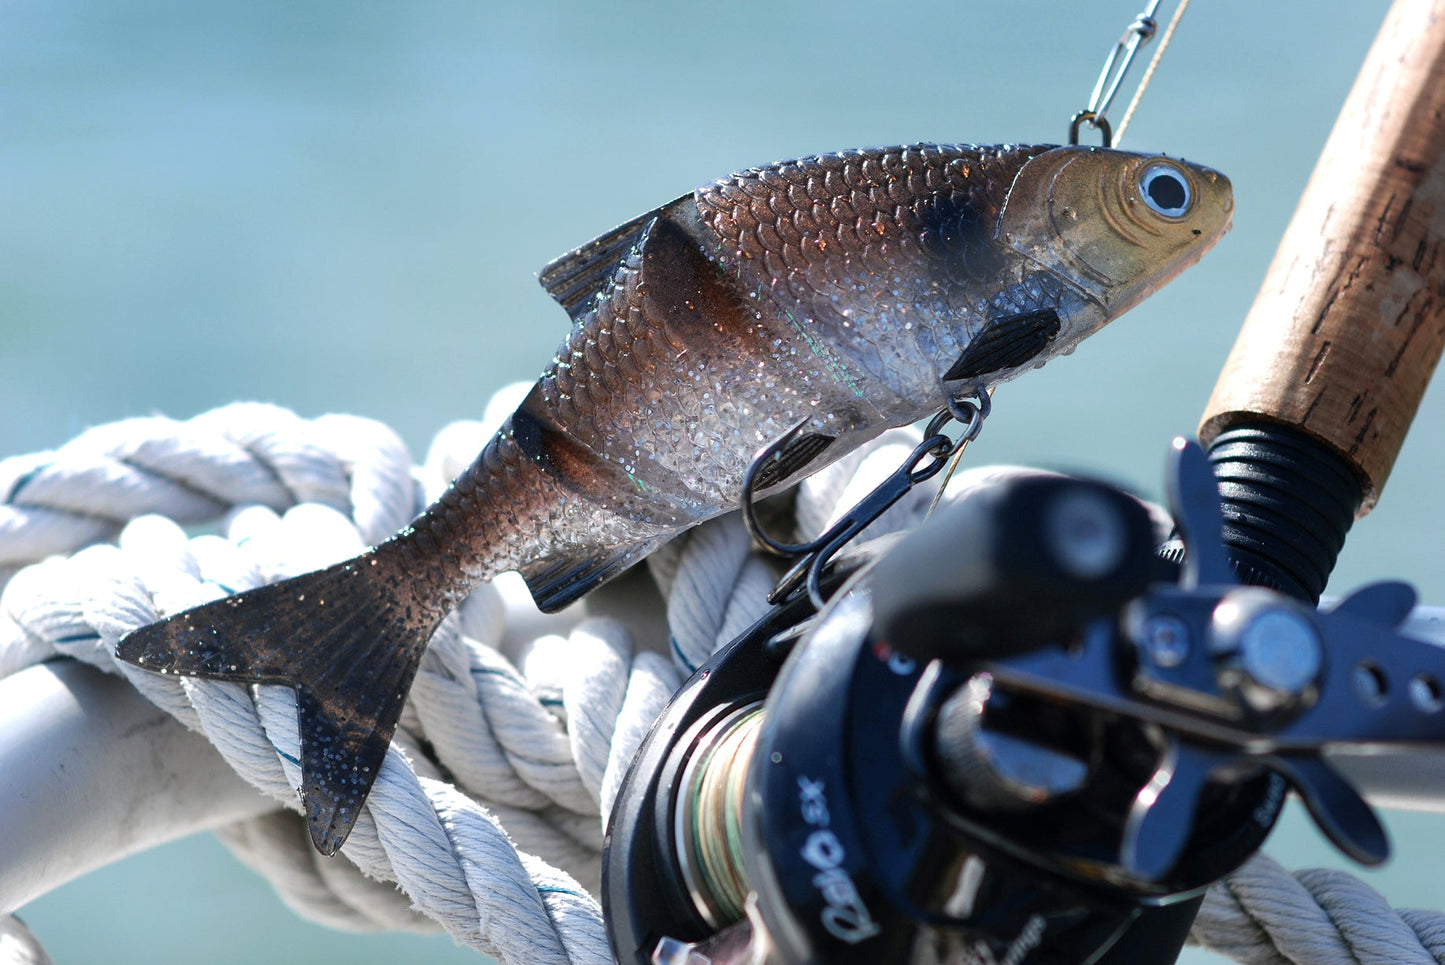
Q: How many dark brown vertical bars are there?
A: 2